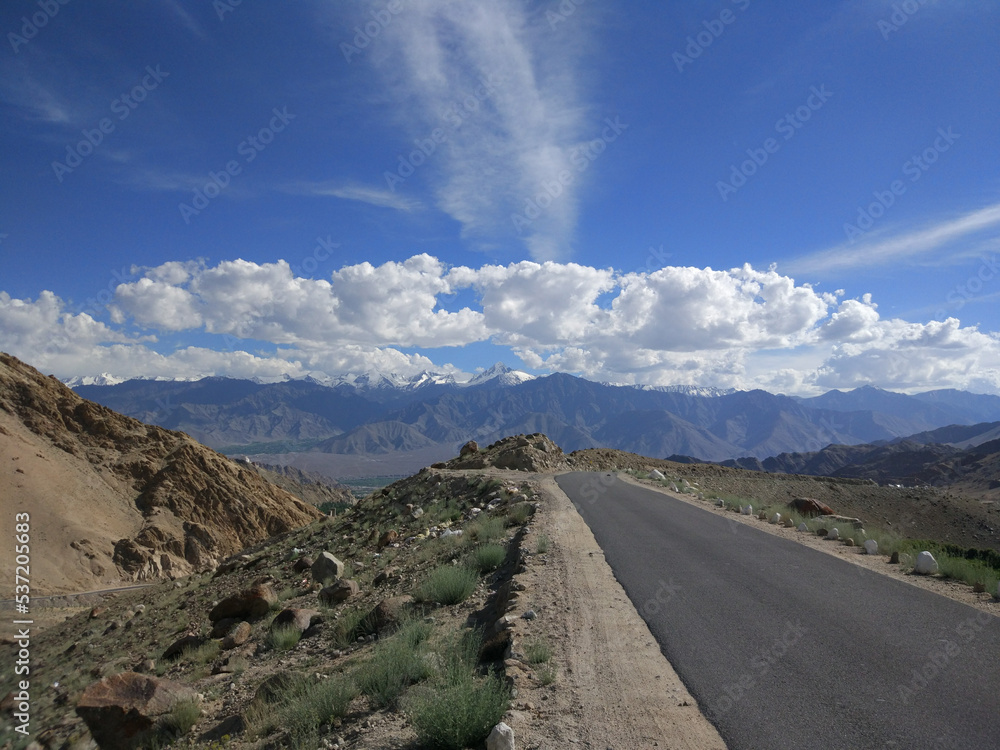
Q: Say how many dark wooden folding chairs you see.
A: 0